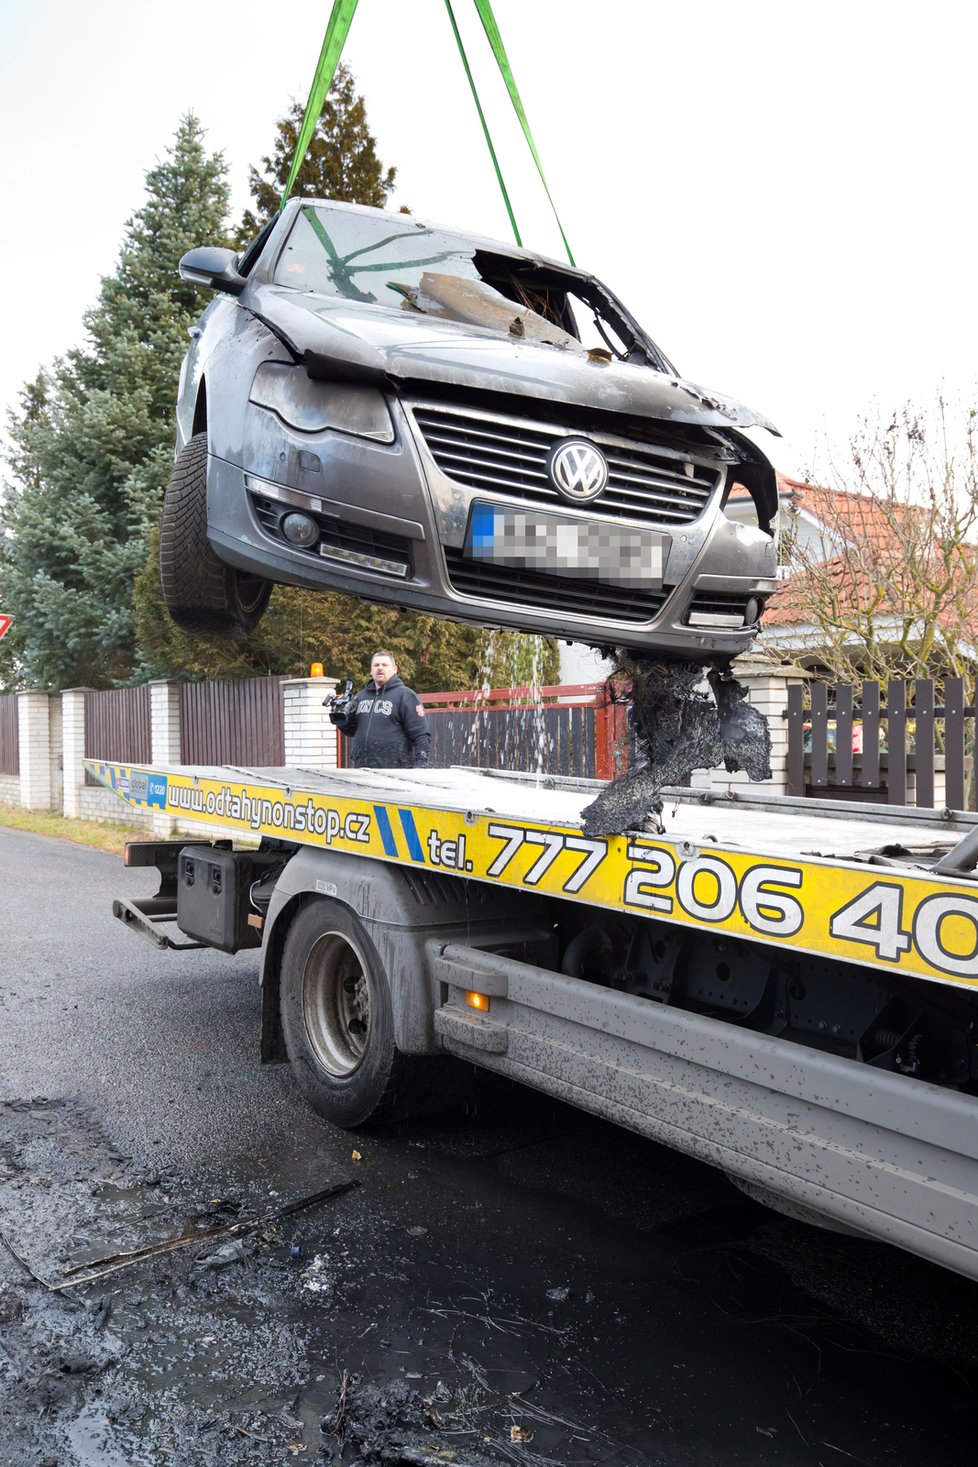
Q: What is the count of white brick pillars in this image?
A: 5